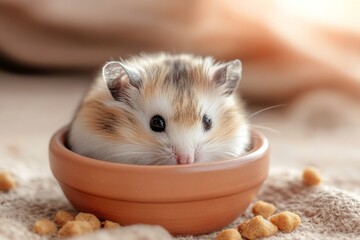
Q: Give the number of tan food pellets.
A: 11